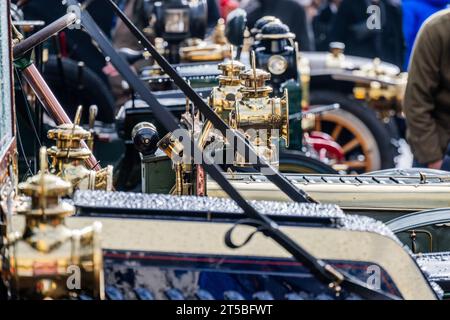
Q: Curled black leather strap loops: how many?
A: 1